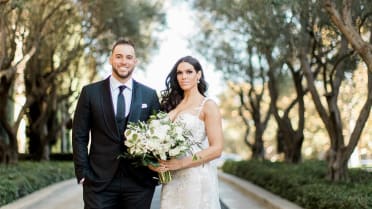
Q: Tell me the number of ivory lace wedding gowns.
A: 1